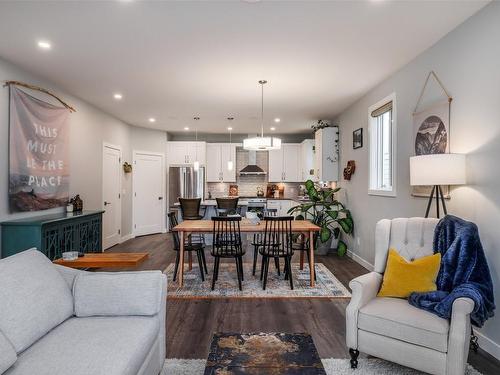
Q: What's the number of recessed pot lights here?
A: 7